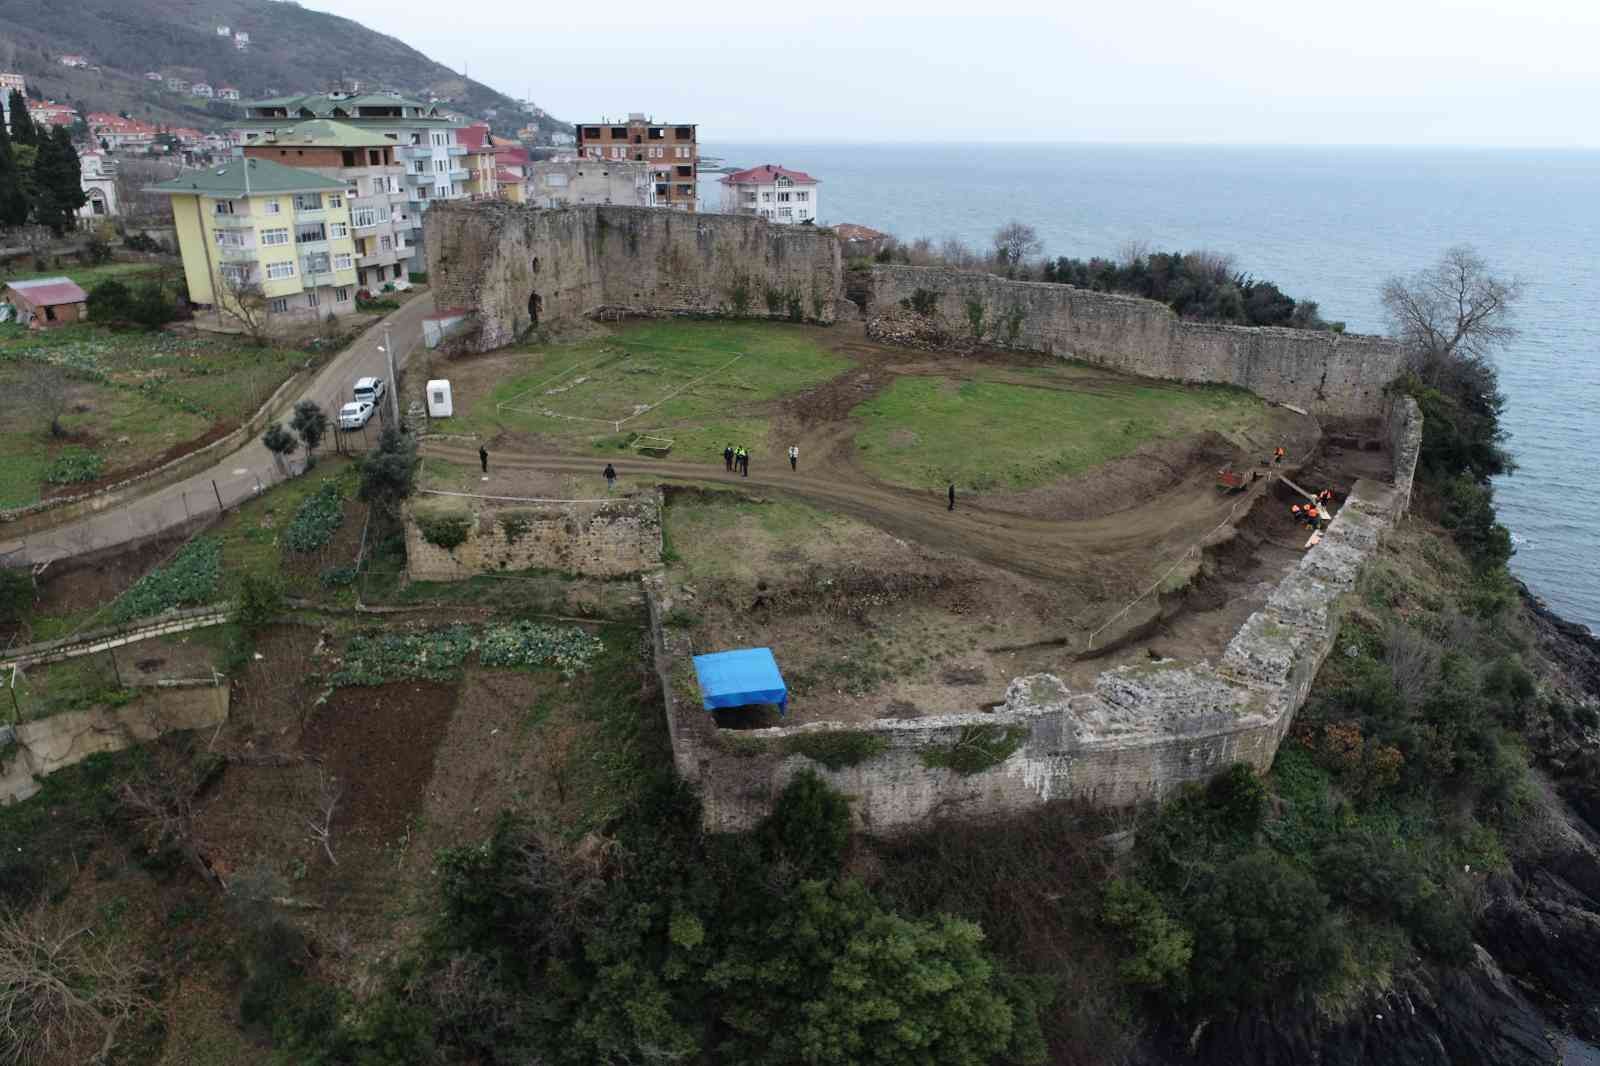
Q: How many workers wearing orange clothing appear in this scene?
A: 5